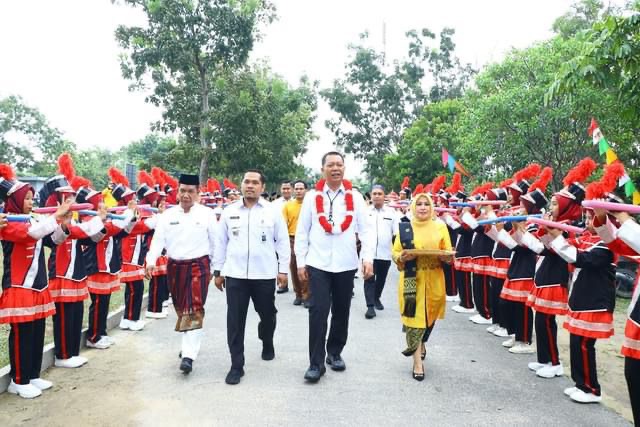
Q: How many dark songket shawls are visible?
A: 1